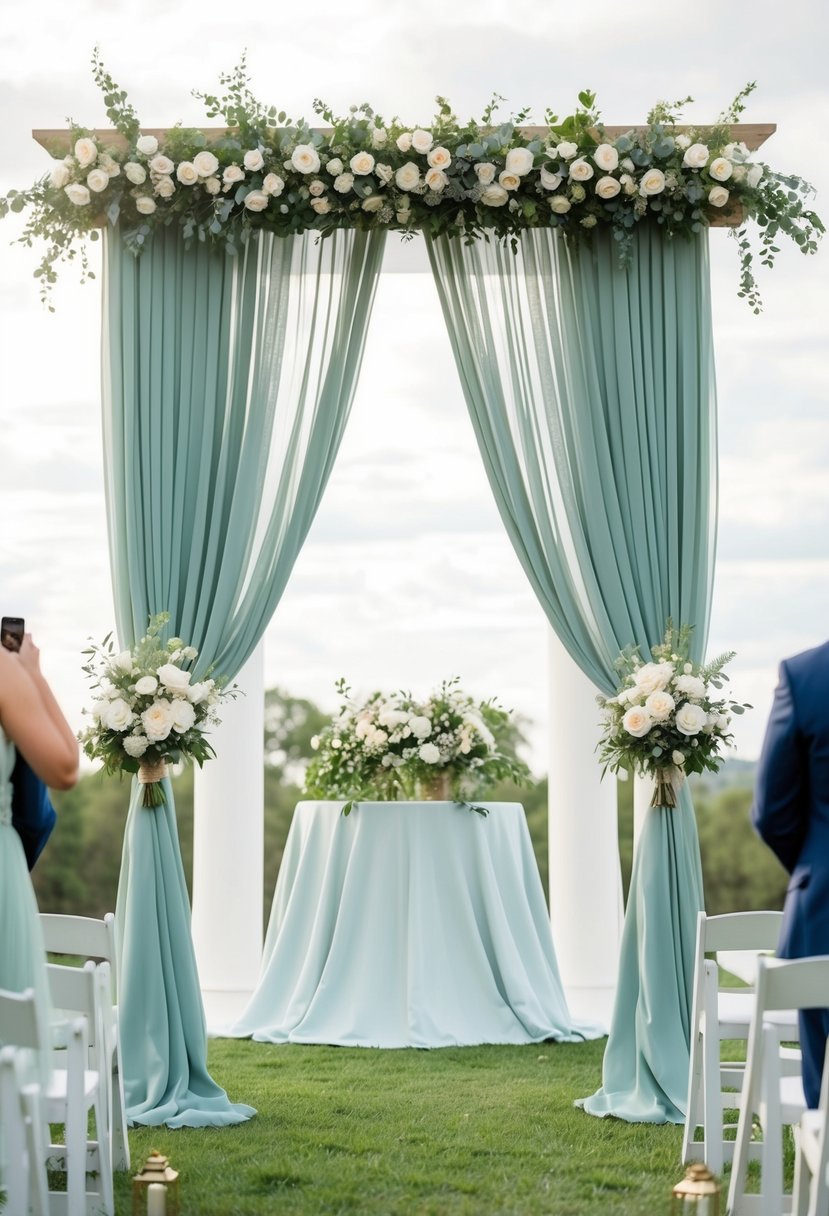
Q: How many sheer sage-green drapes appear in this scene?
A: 2